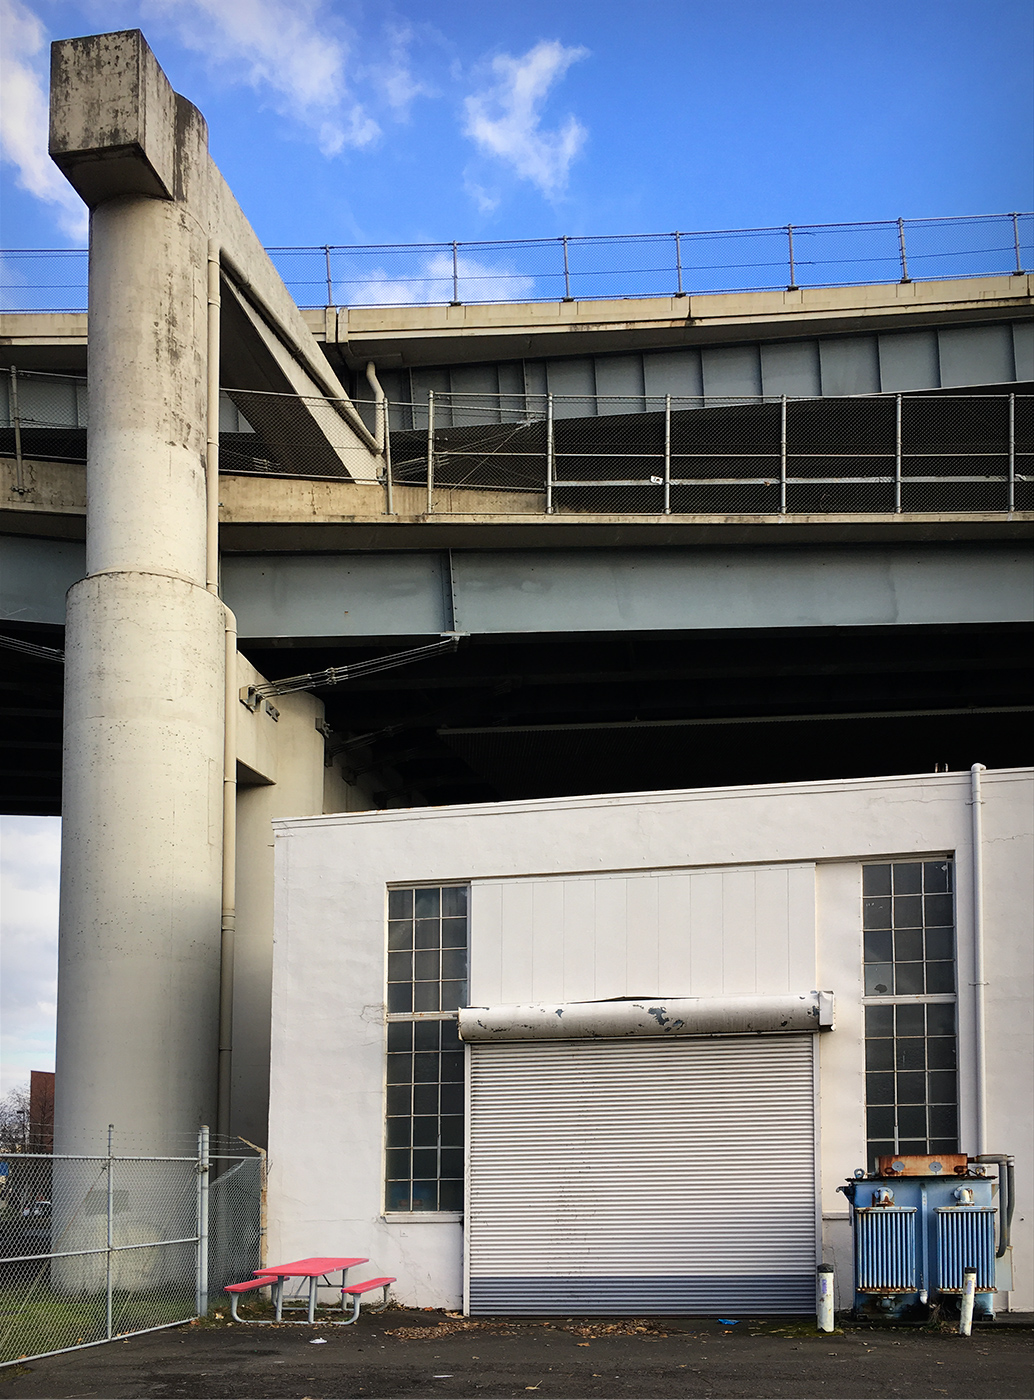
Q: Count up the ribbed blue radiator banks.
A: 2